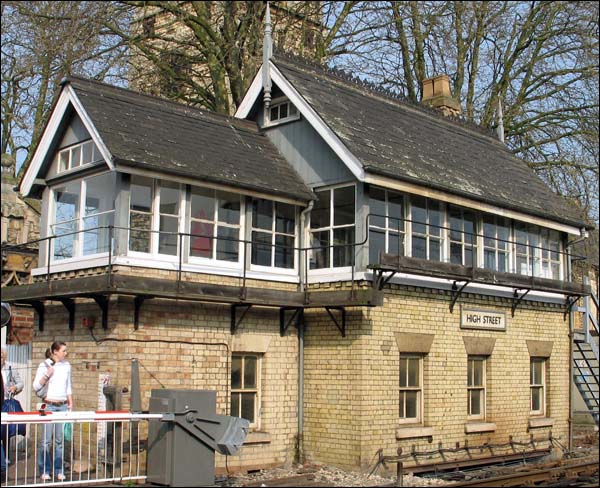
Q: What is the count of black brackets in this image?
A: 11